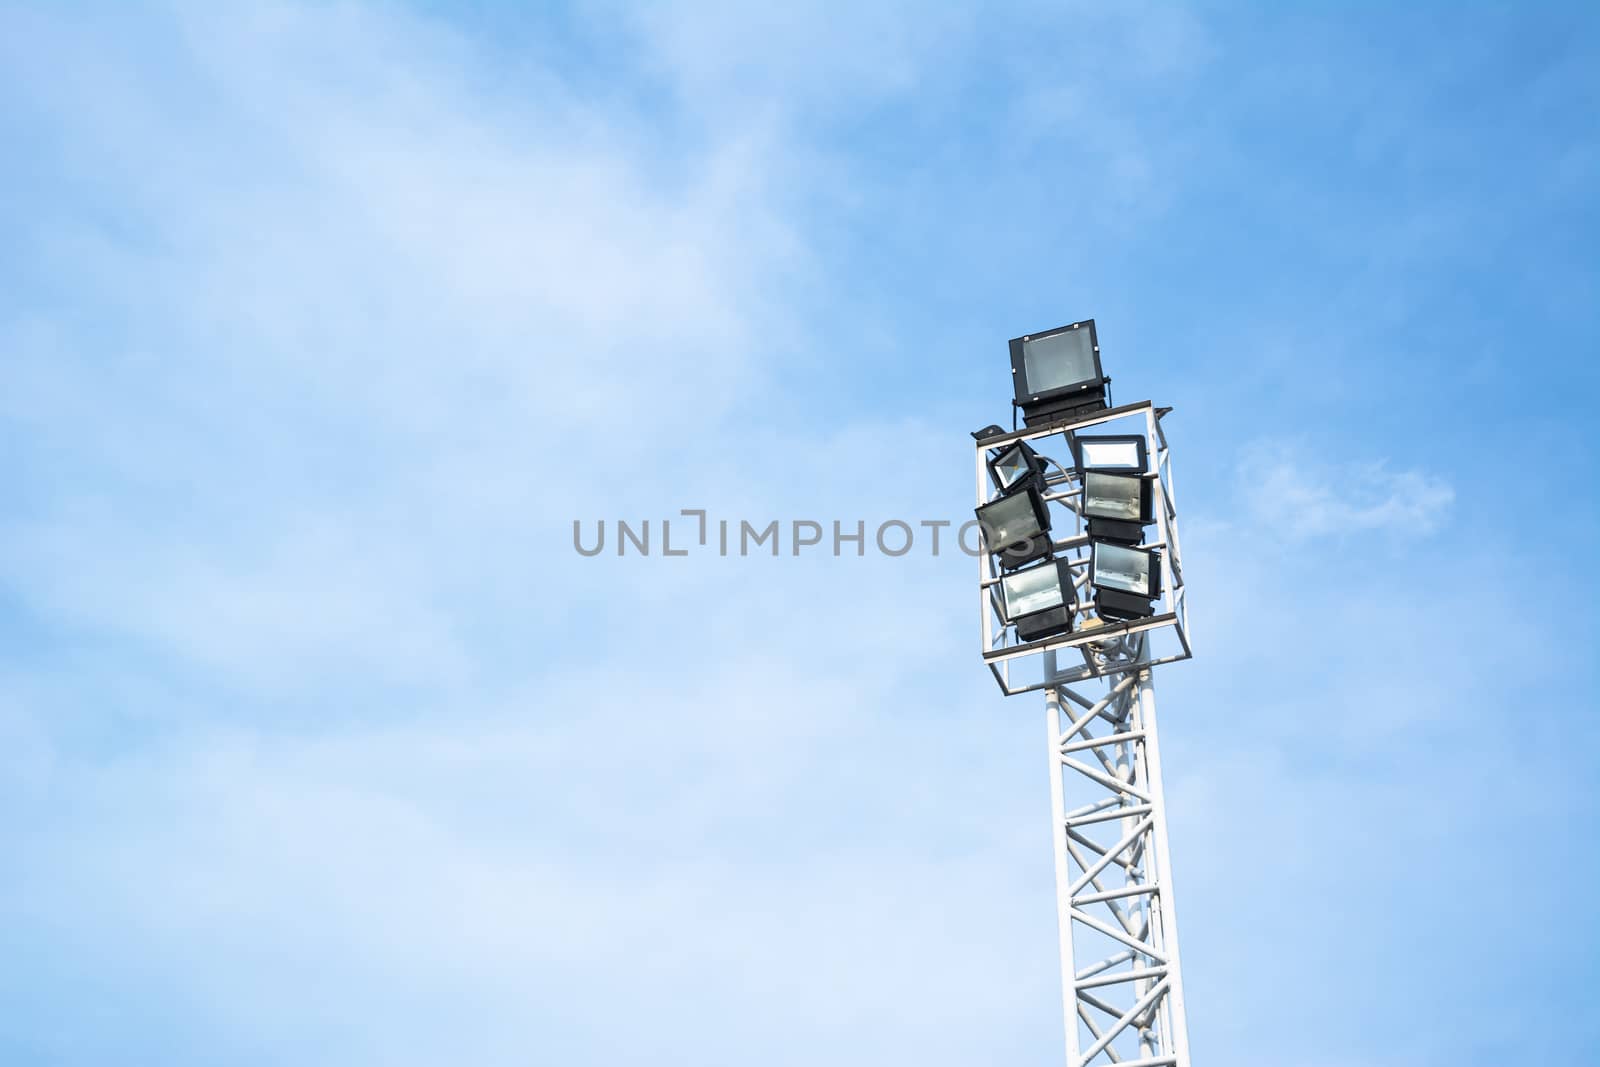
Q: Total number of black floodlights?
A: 7